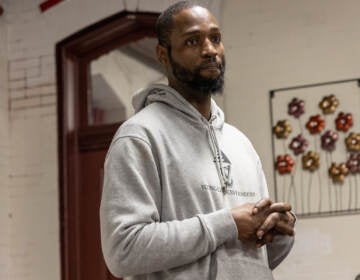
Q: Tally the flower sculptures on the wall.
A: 12